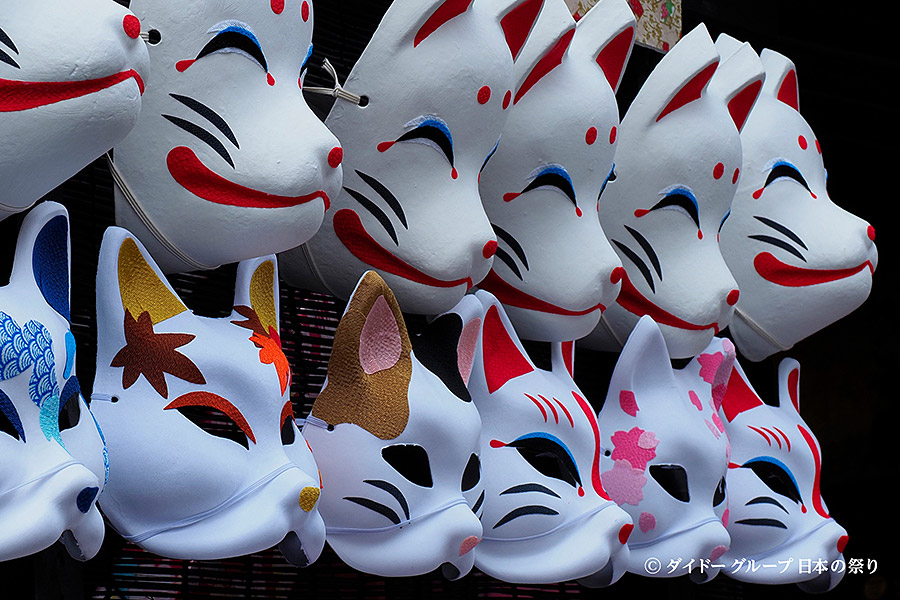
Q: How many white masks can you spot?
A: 12